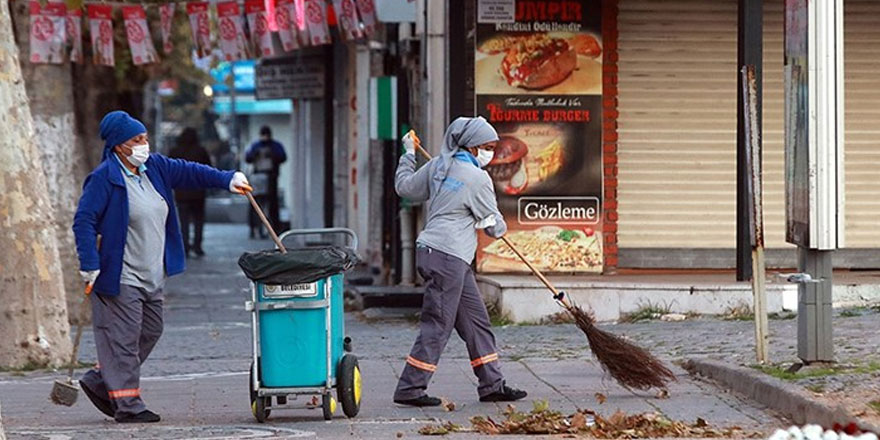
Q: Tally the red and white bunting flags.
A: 12